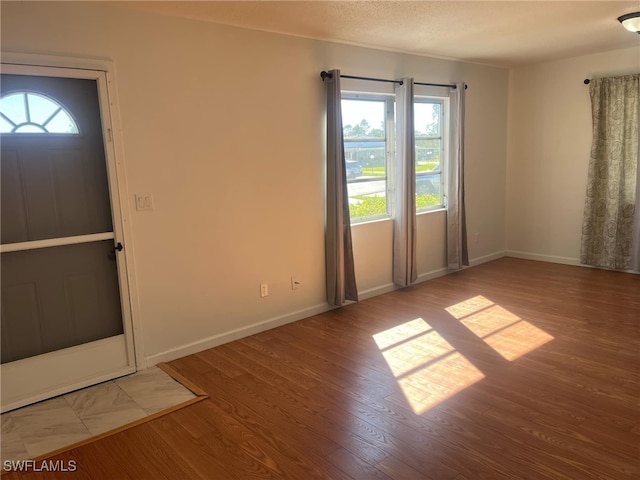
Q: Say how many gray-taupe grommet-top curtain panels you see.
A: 3